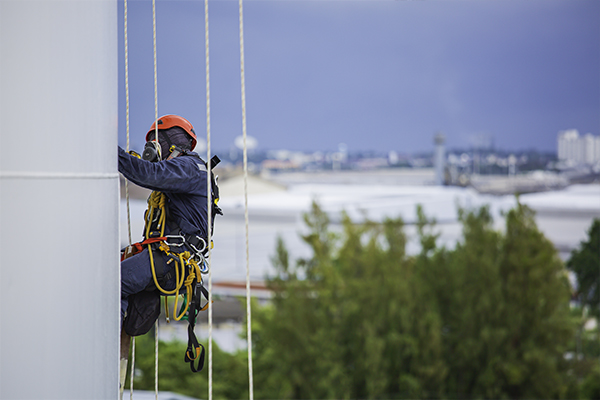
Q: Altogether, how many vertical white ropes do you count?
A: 4